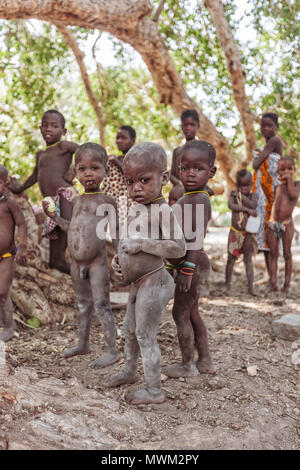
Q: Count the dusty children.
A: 2